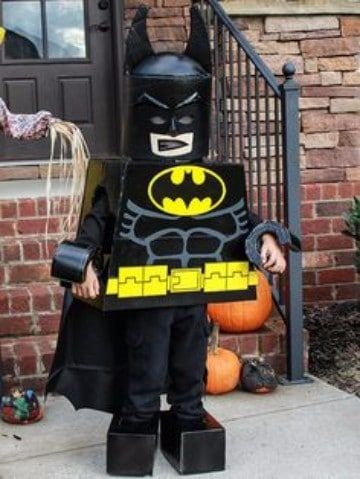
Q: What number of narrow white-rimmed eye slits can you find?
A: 2